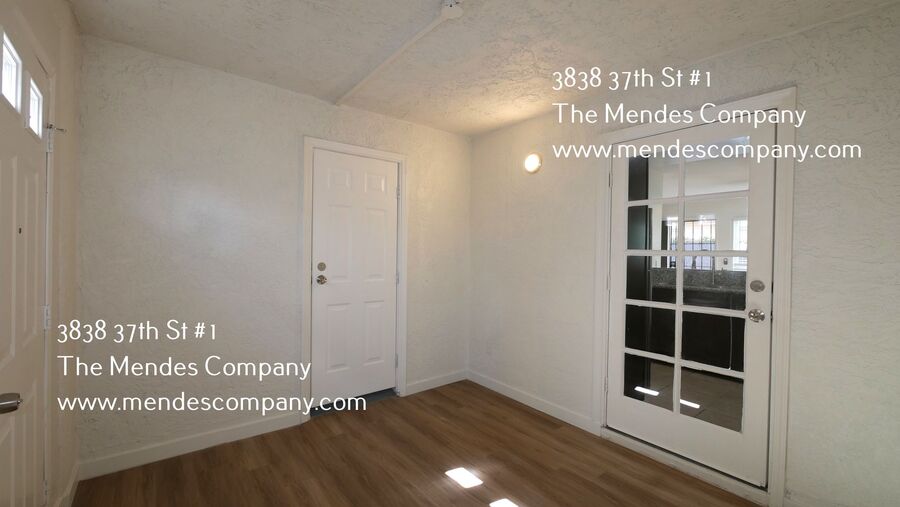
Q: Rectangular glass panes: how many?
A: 12